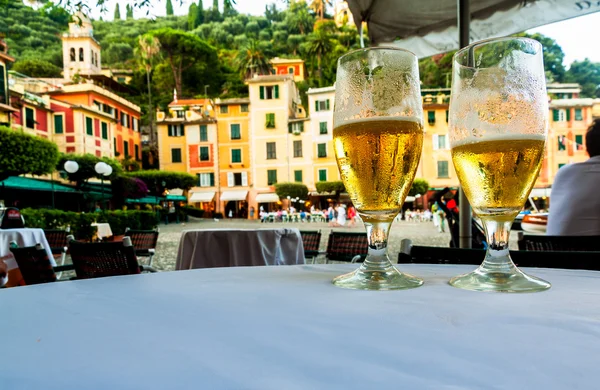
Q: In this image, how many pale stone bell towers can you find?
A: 1